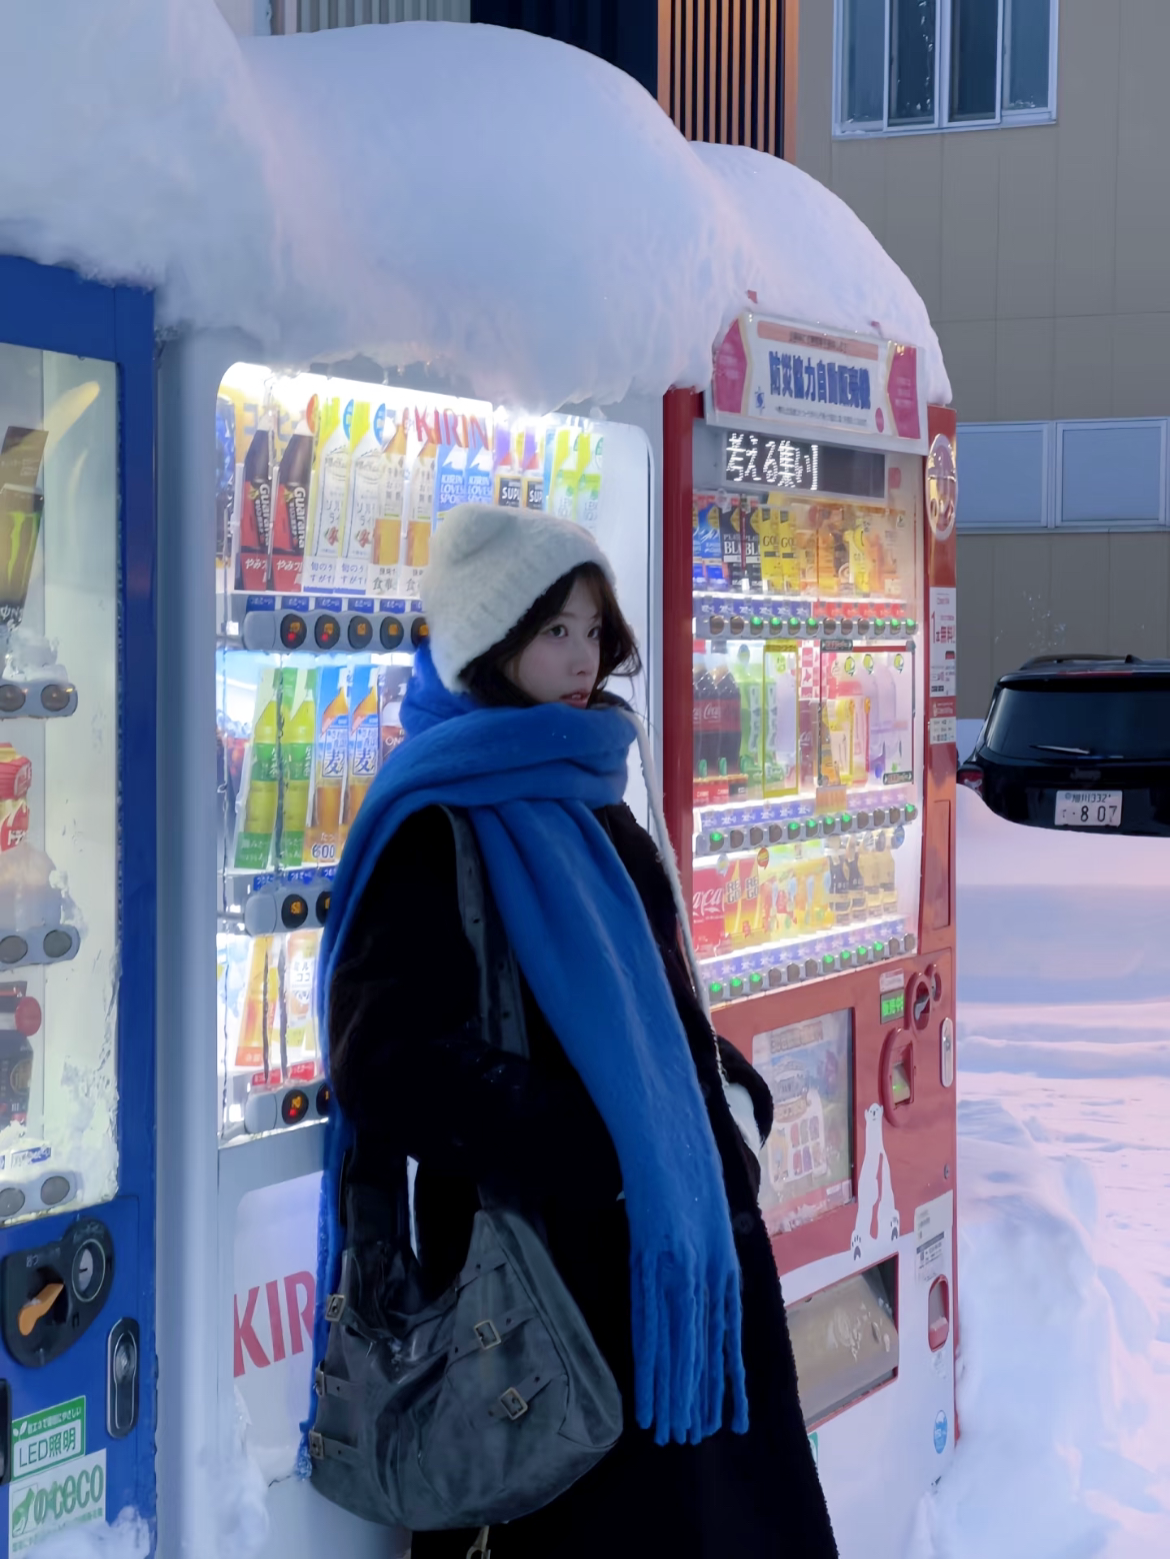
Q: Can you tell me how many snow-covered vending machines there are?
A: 3